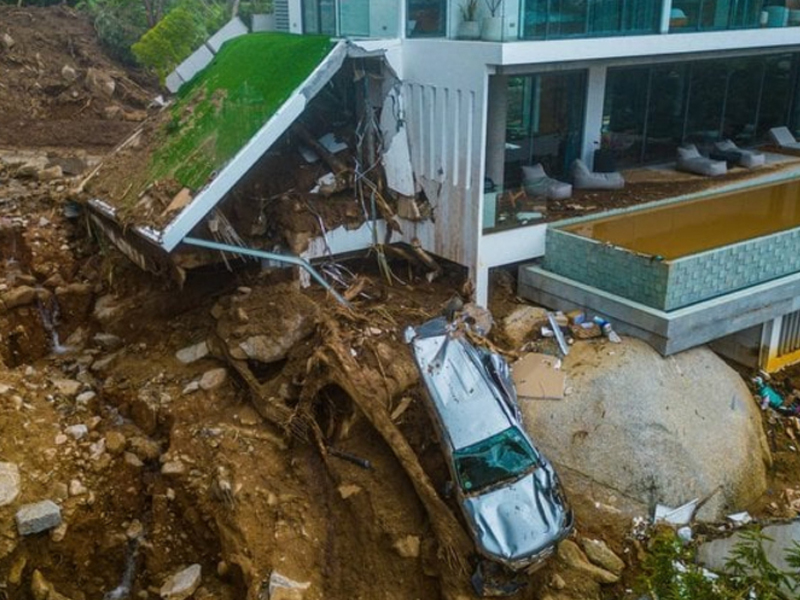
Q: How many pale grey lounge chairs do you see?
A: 5